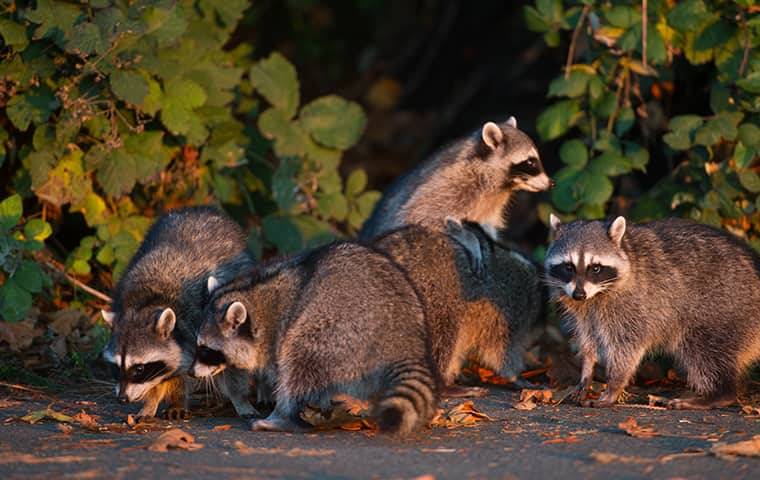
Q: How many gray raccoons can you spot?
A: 5